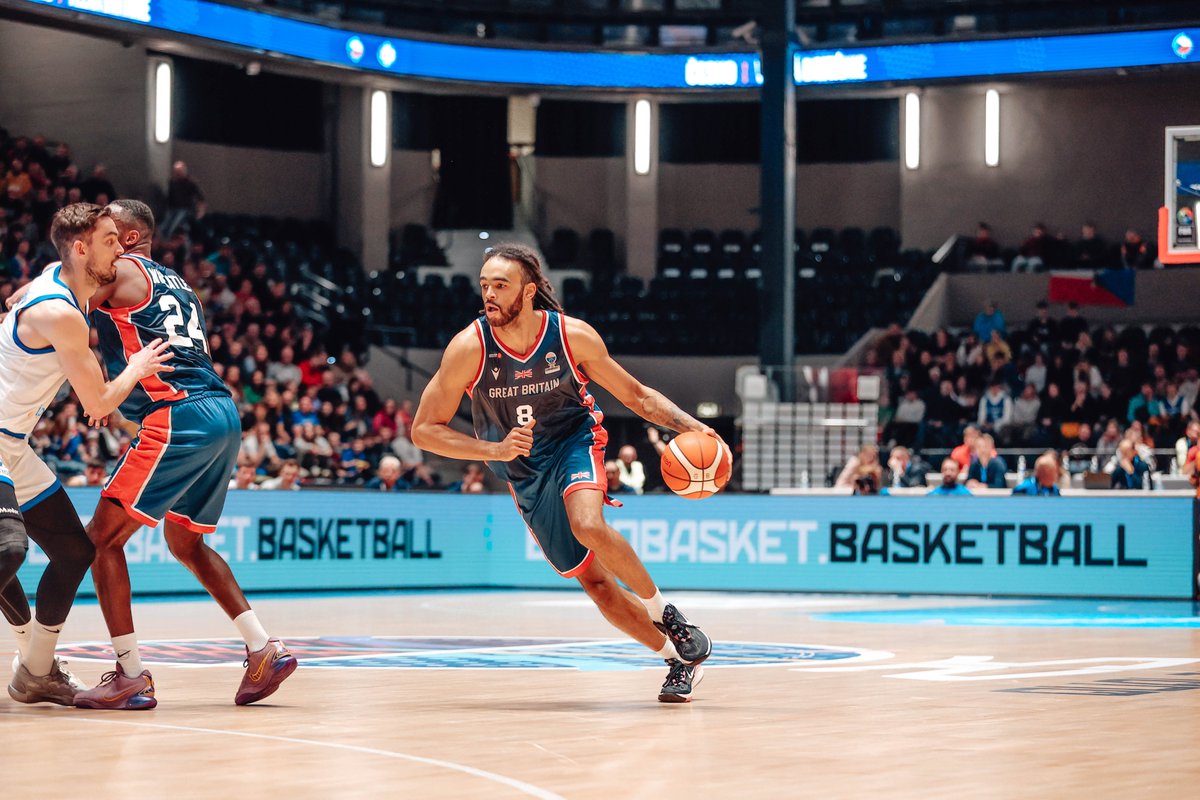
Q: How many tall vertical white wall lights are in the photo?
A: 5